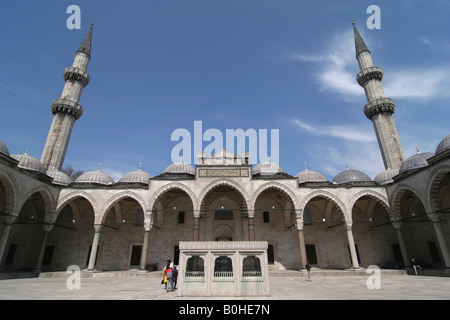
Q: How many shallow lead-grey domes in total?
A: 12